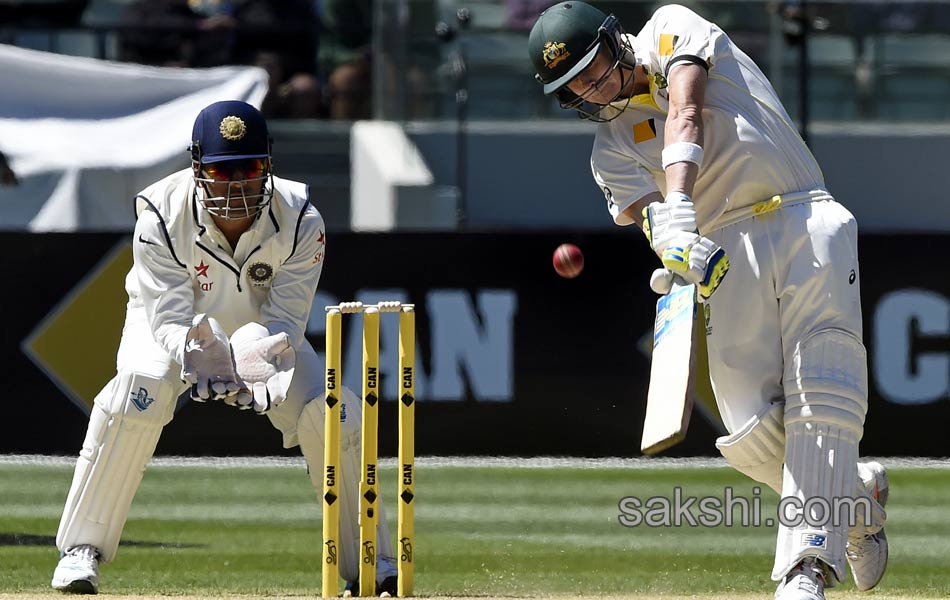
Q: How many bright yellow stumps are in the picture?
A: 3